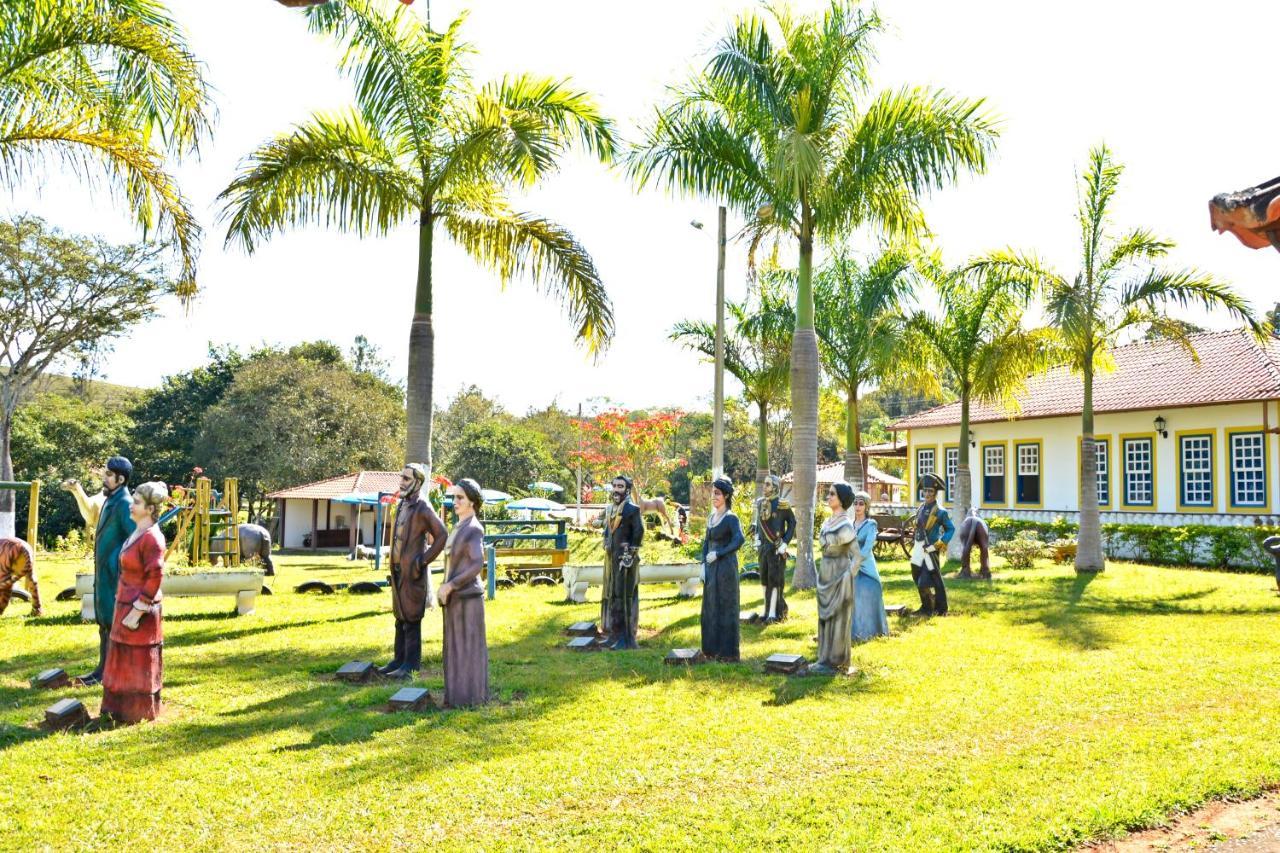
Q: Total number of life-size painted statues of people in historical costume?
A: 10